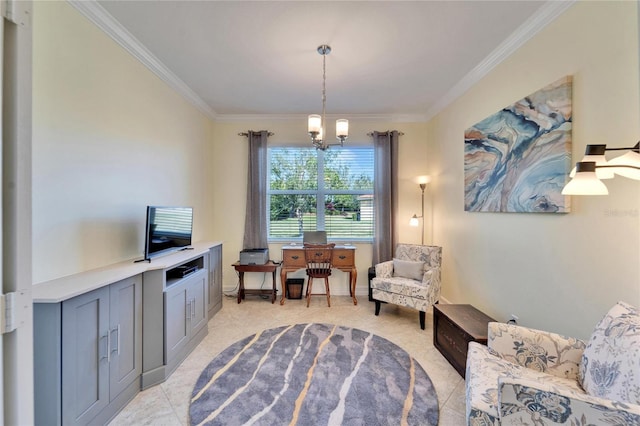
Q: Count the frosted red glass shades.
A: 0